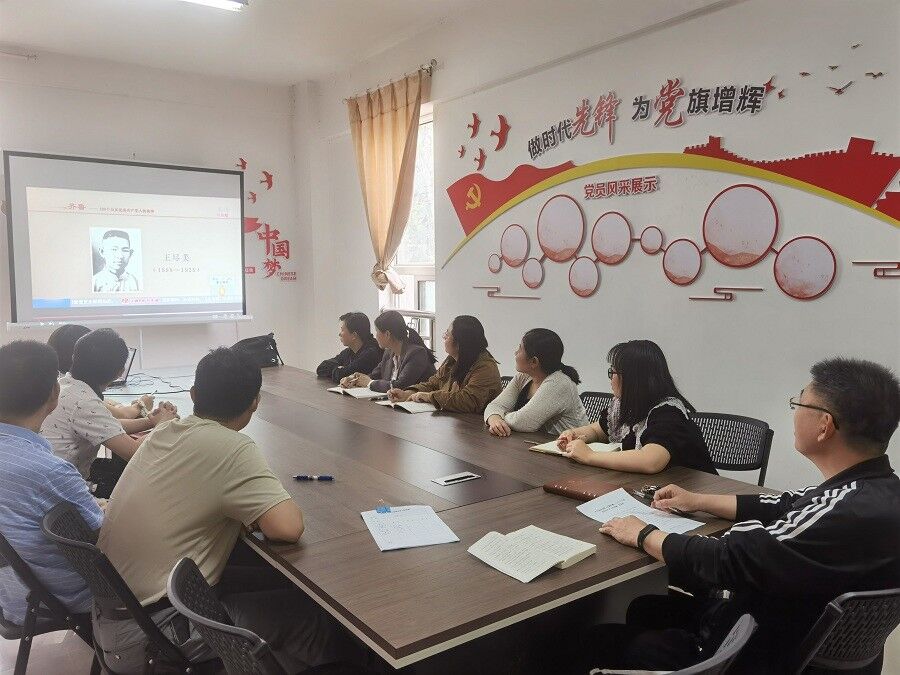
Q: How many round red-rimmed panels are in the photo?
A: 10